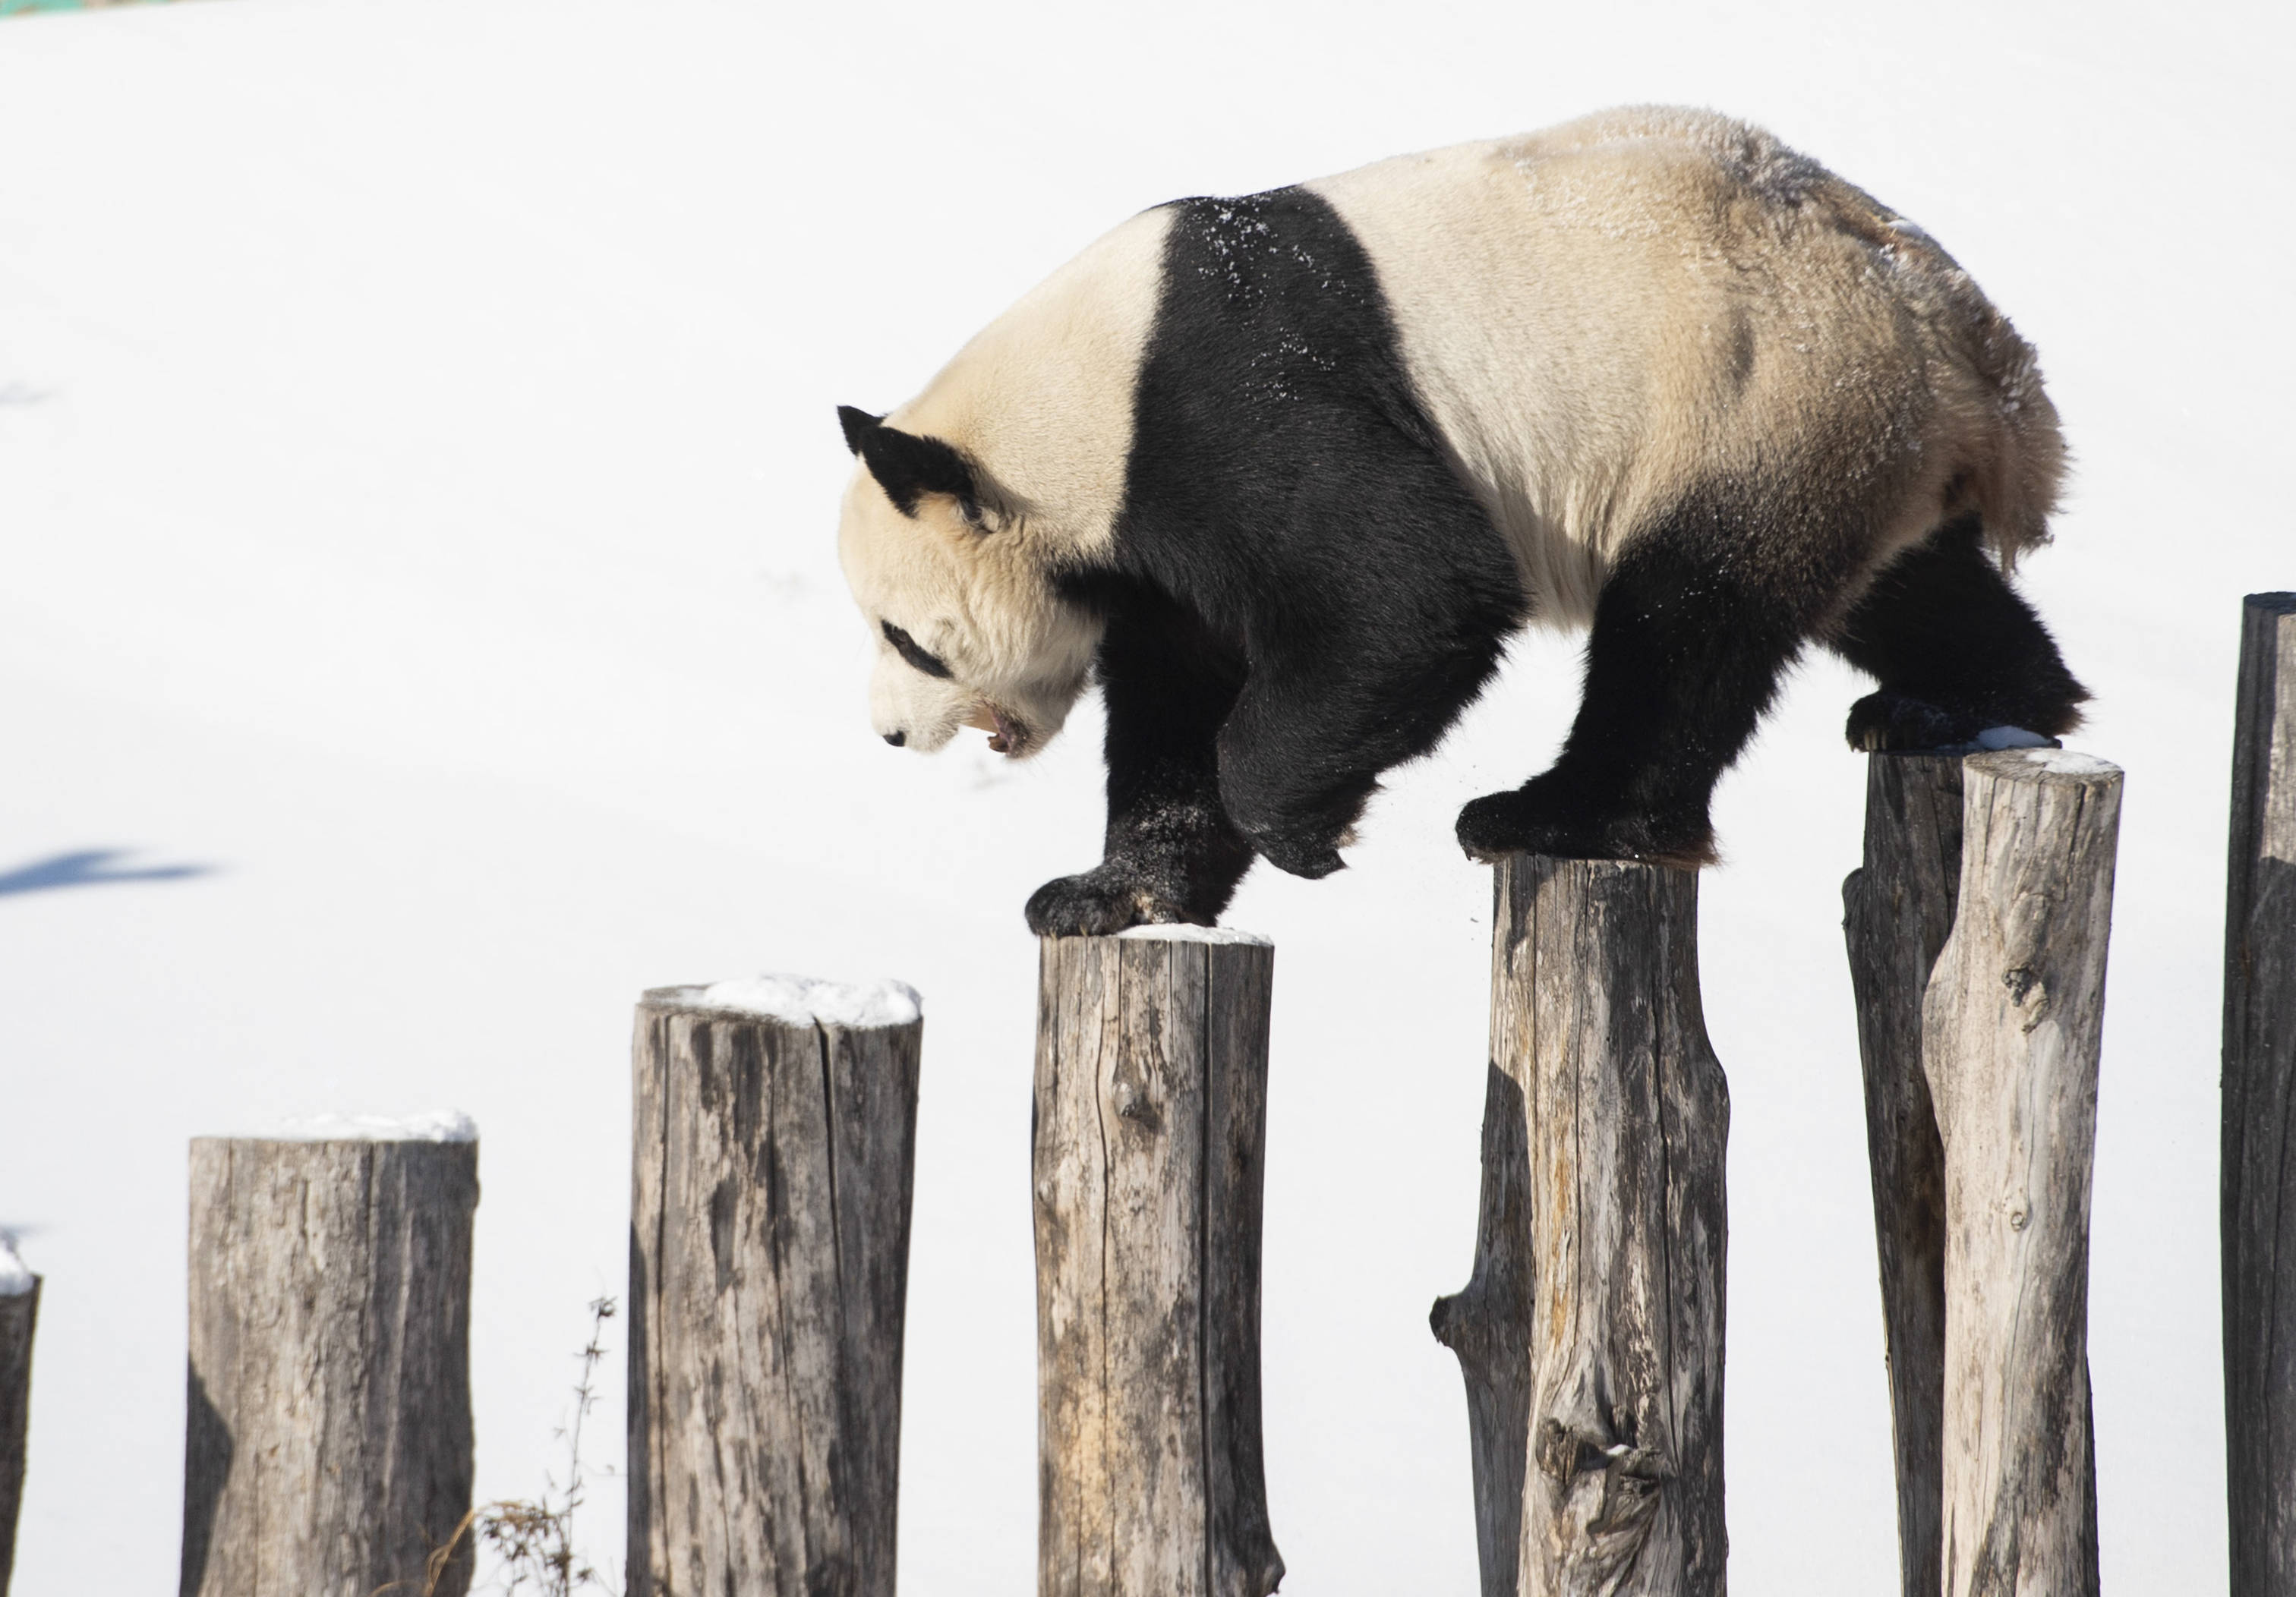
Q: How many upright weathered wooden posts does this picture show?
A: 8